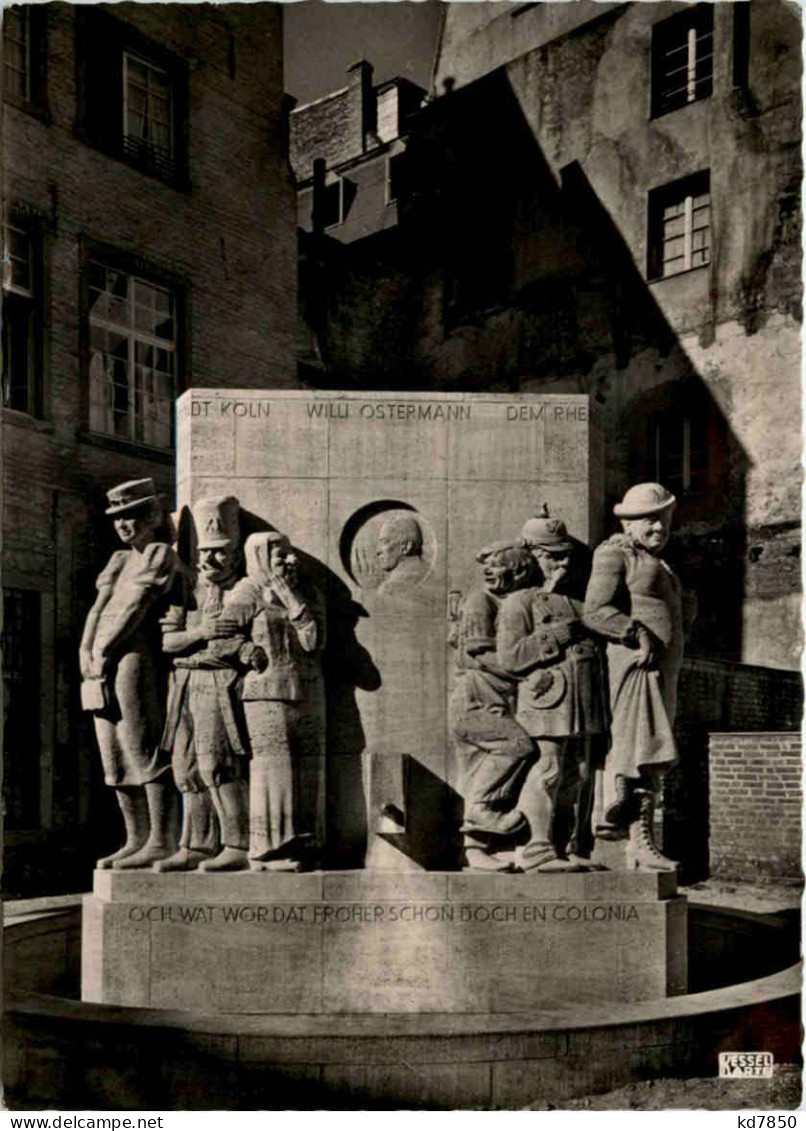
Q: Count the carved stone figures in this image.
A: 6